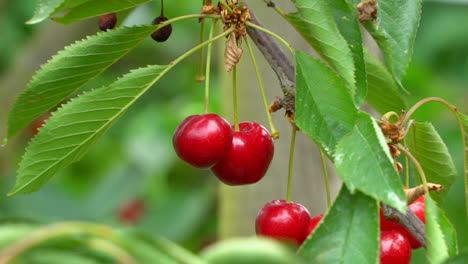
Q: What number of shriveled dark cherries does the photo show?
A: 2